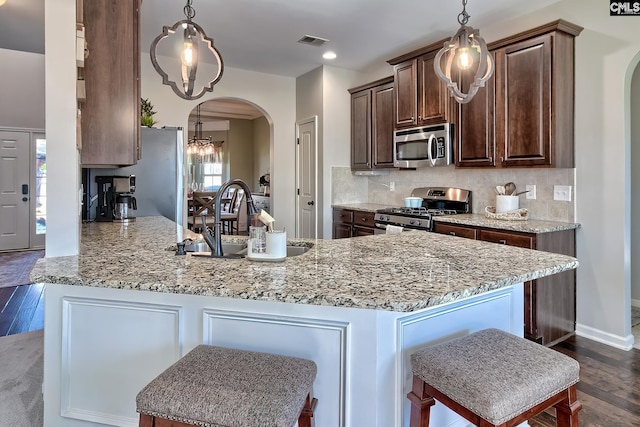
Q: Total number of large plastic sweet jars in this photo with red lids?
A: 0